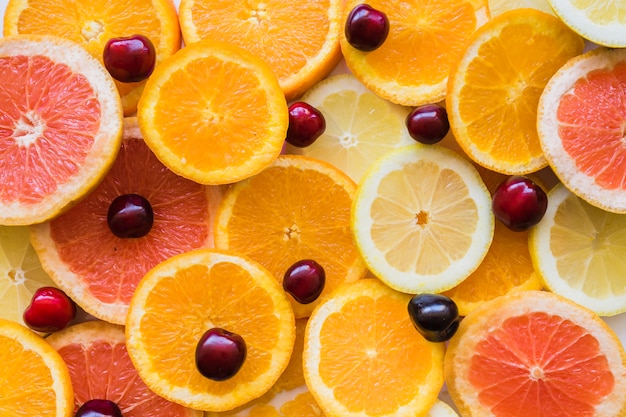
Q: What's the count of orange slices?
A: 11